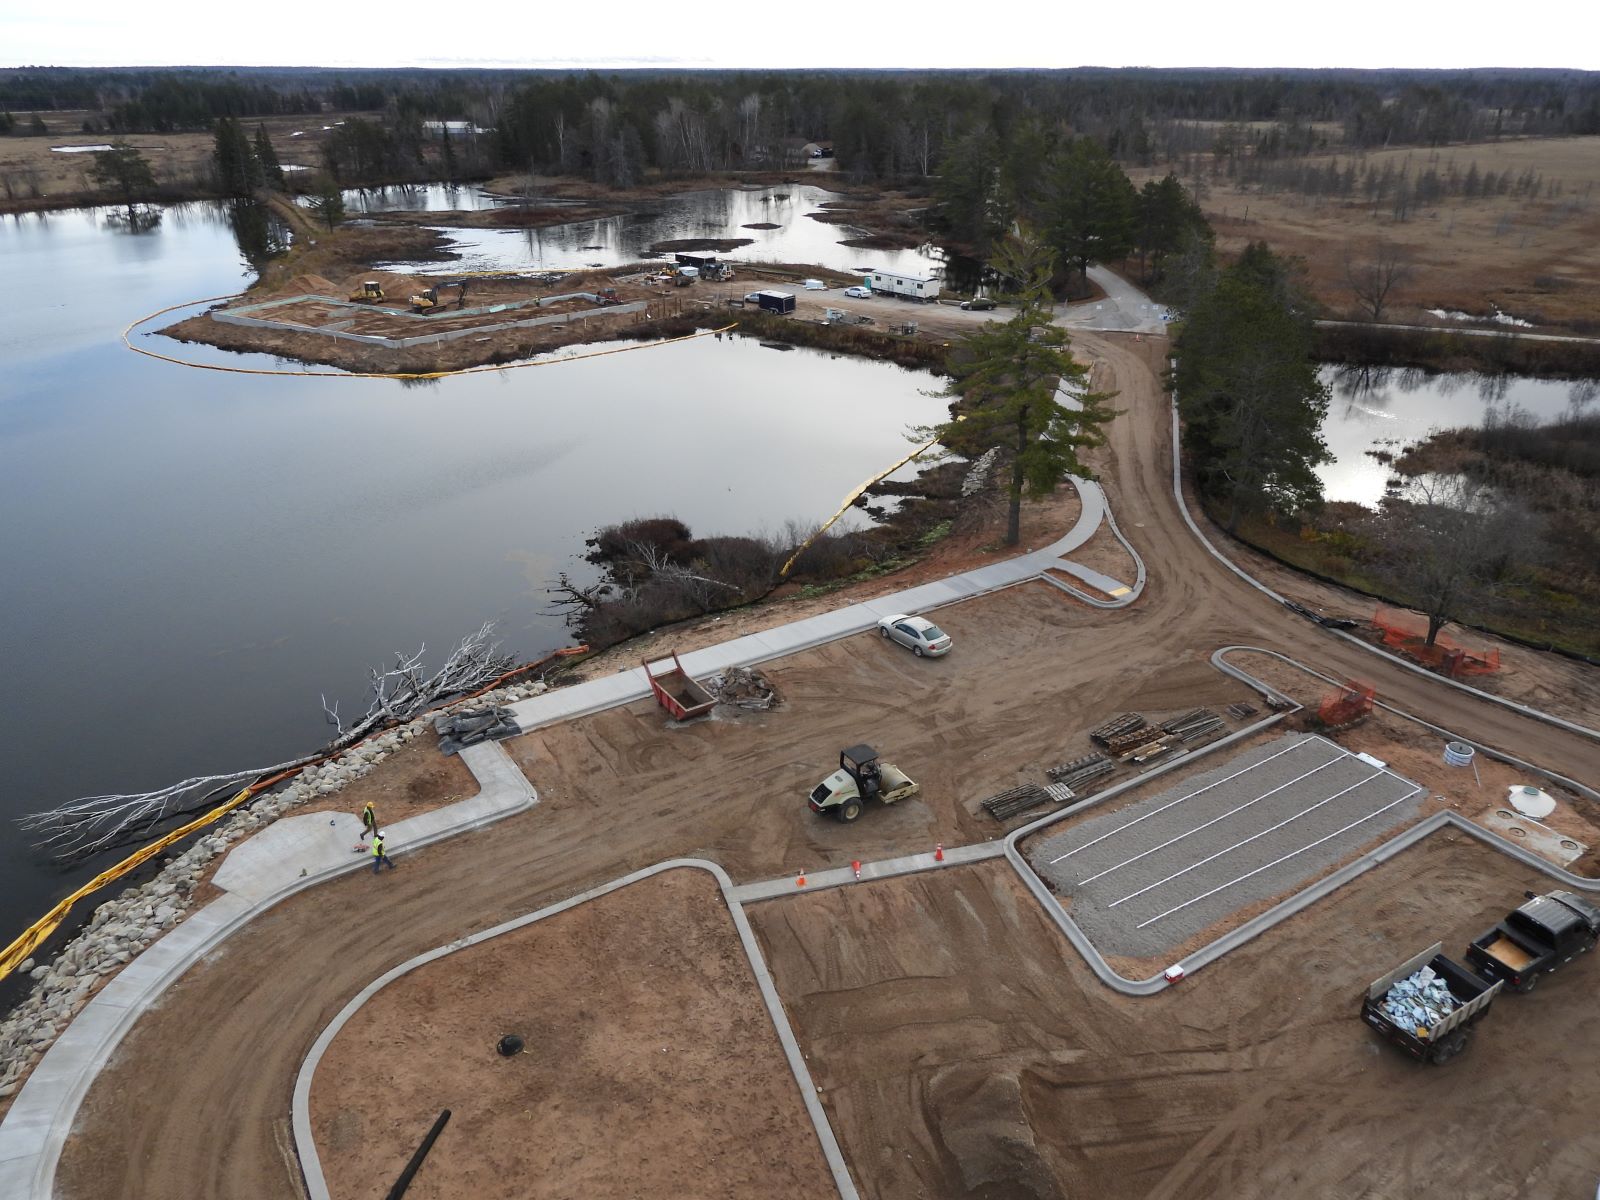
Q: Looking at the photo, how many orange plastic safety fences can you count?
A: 2